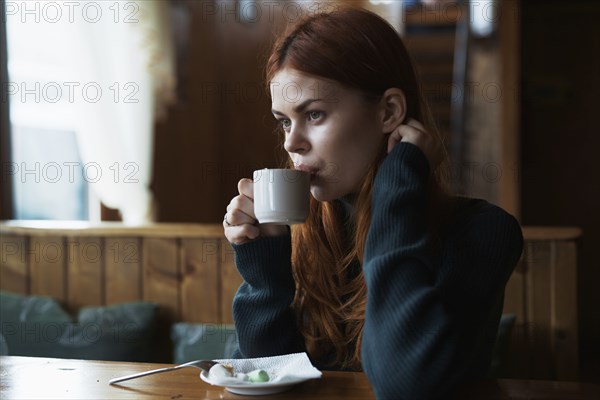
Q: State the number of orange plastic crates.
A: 0